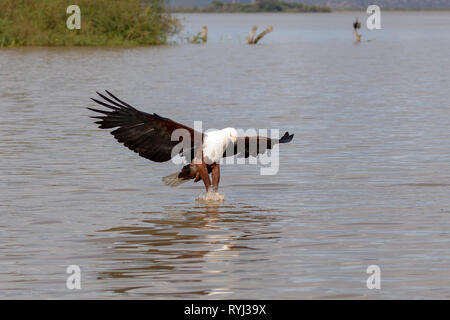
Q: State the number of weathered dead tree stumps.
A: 3